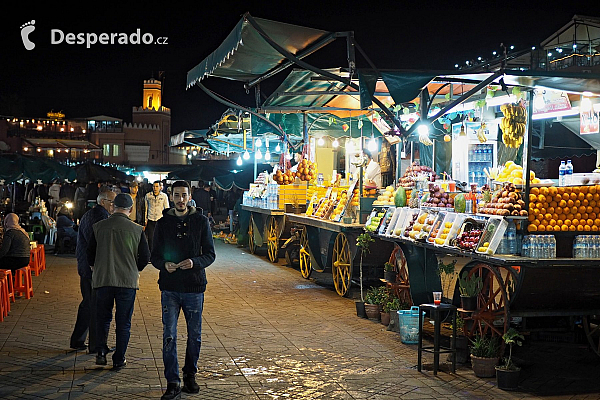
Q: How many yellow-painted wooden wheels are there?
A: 4